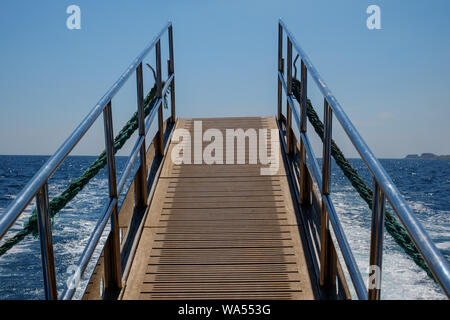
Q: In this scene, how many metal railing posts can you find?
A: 10